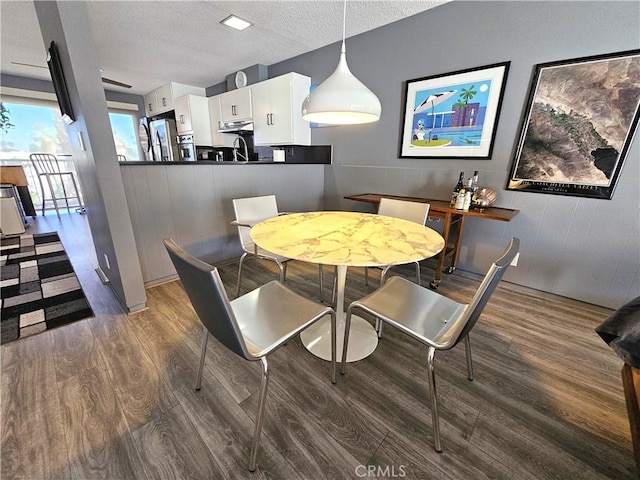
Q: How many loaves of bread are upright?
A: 0